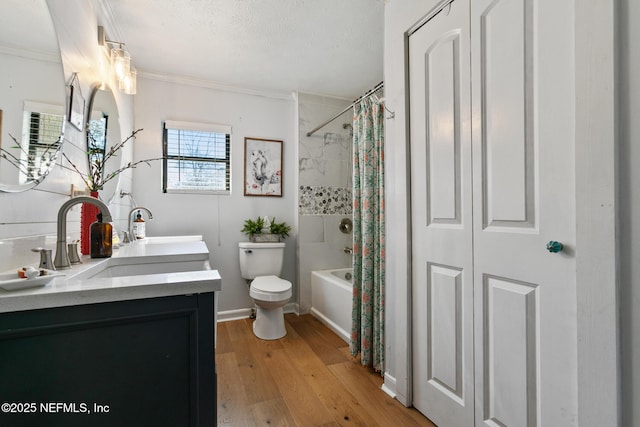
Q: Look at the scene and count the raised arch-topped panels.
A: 2